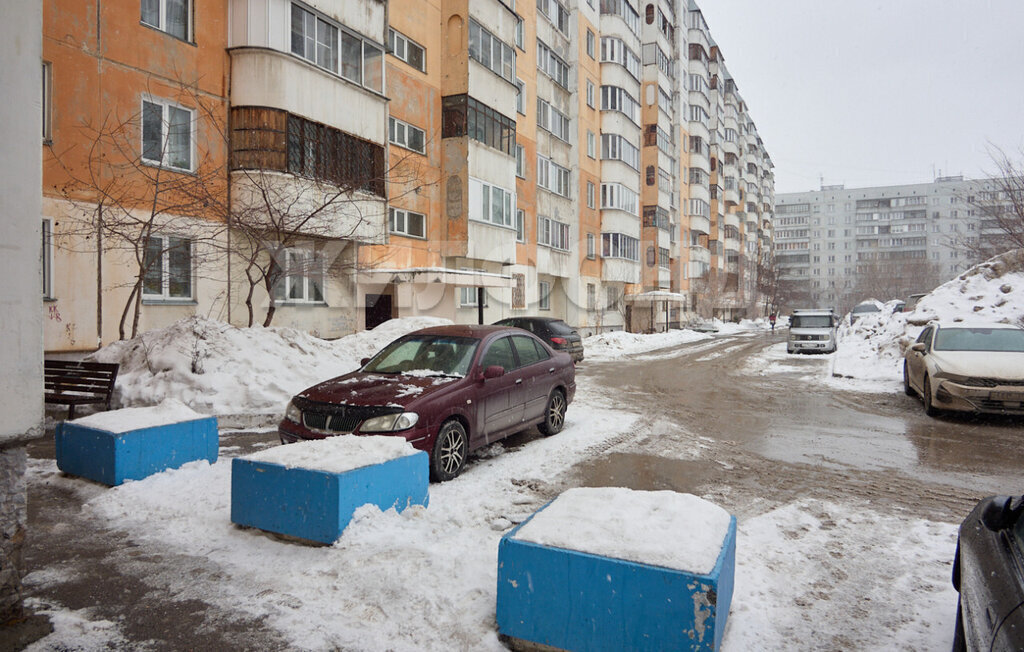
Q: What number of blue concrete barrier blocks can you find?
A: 3